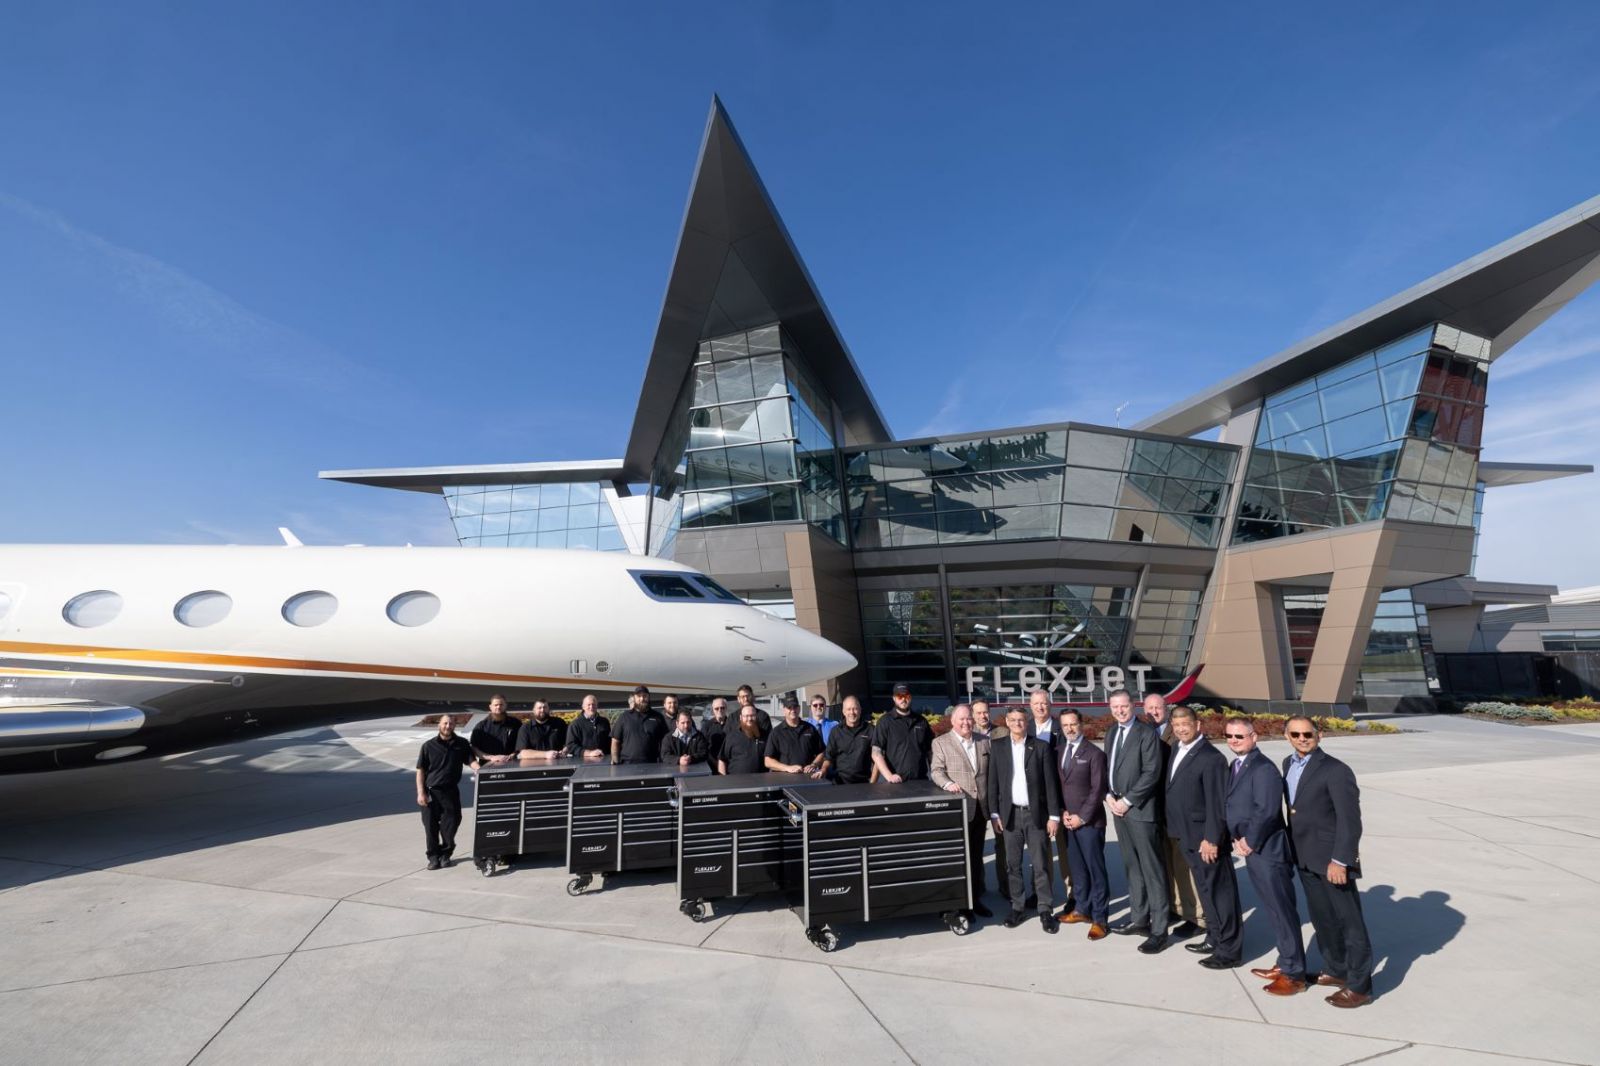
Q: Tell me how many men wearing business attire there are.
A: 10